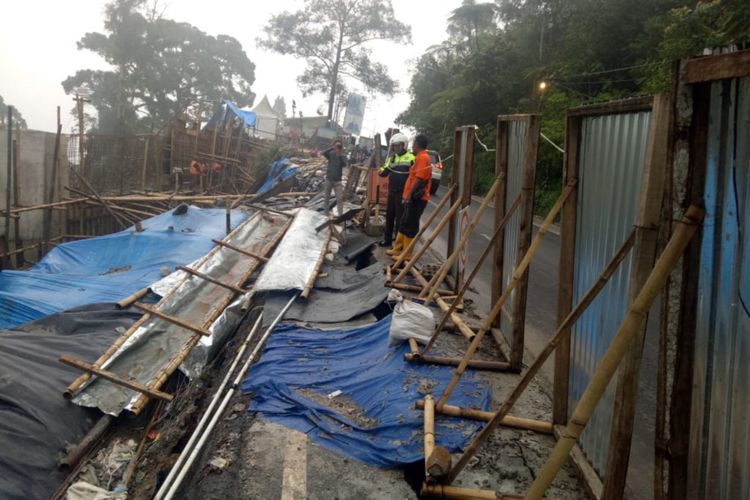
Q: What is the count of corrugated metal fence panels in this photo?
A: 4